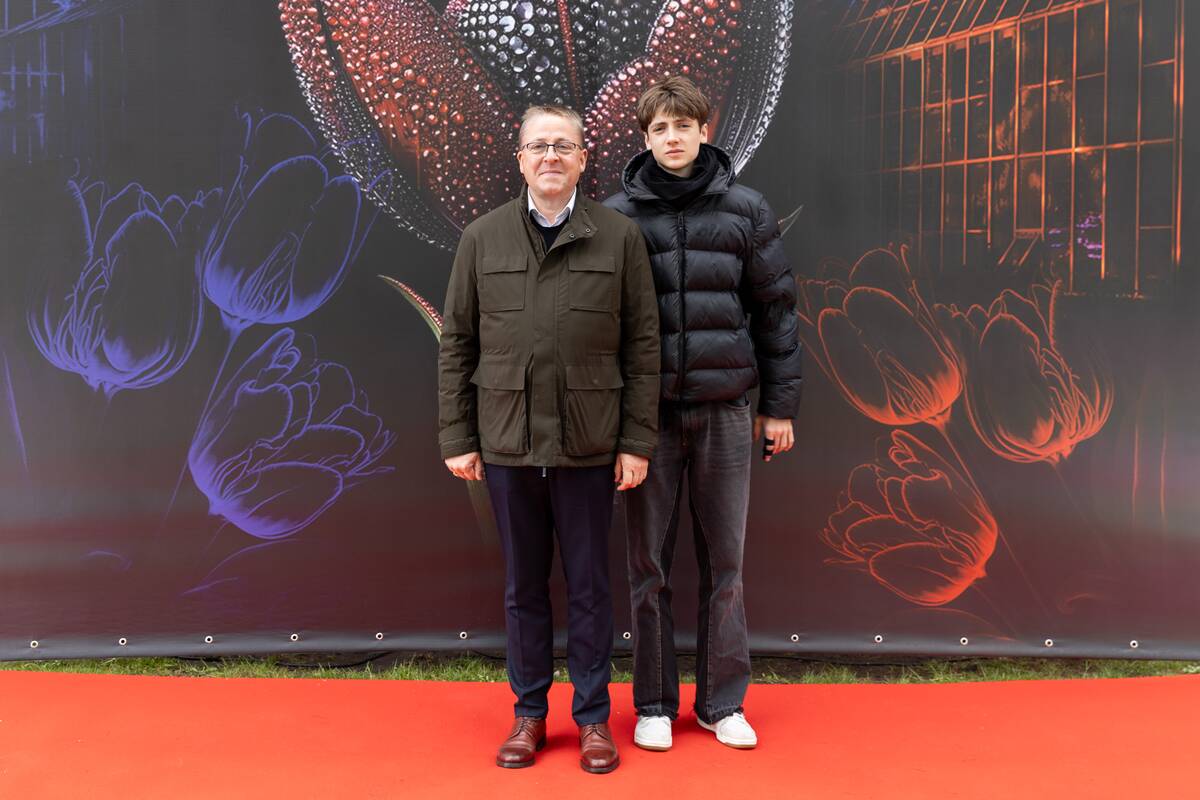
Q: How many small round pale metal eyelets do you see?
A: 12